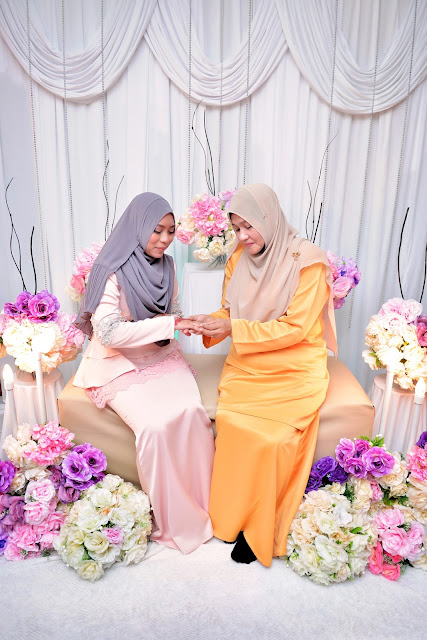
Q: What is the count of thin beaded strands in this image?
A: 9